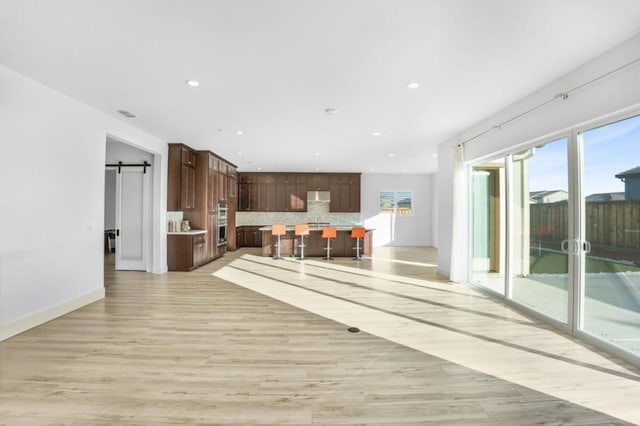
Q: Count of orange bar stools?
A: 4